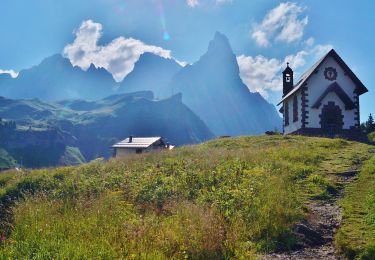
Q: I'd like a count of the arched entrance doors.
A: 1